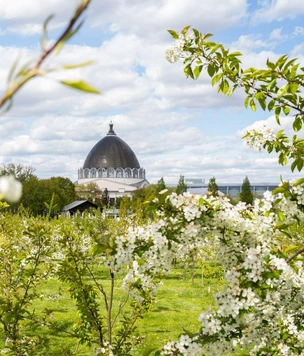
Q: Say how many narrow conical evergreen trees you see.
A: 4